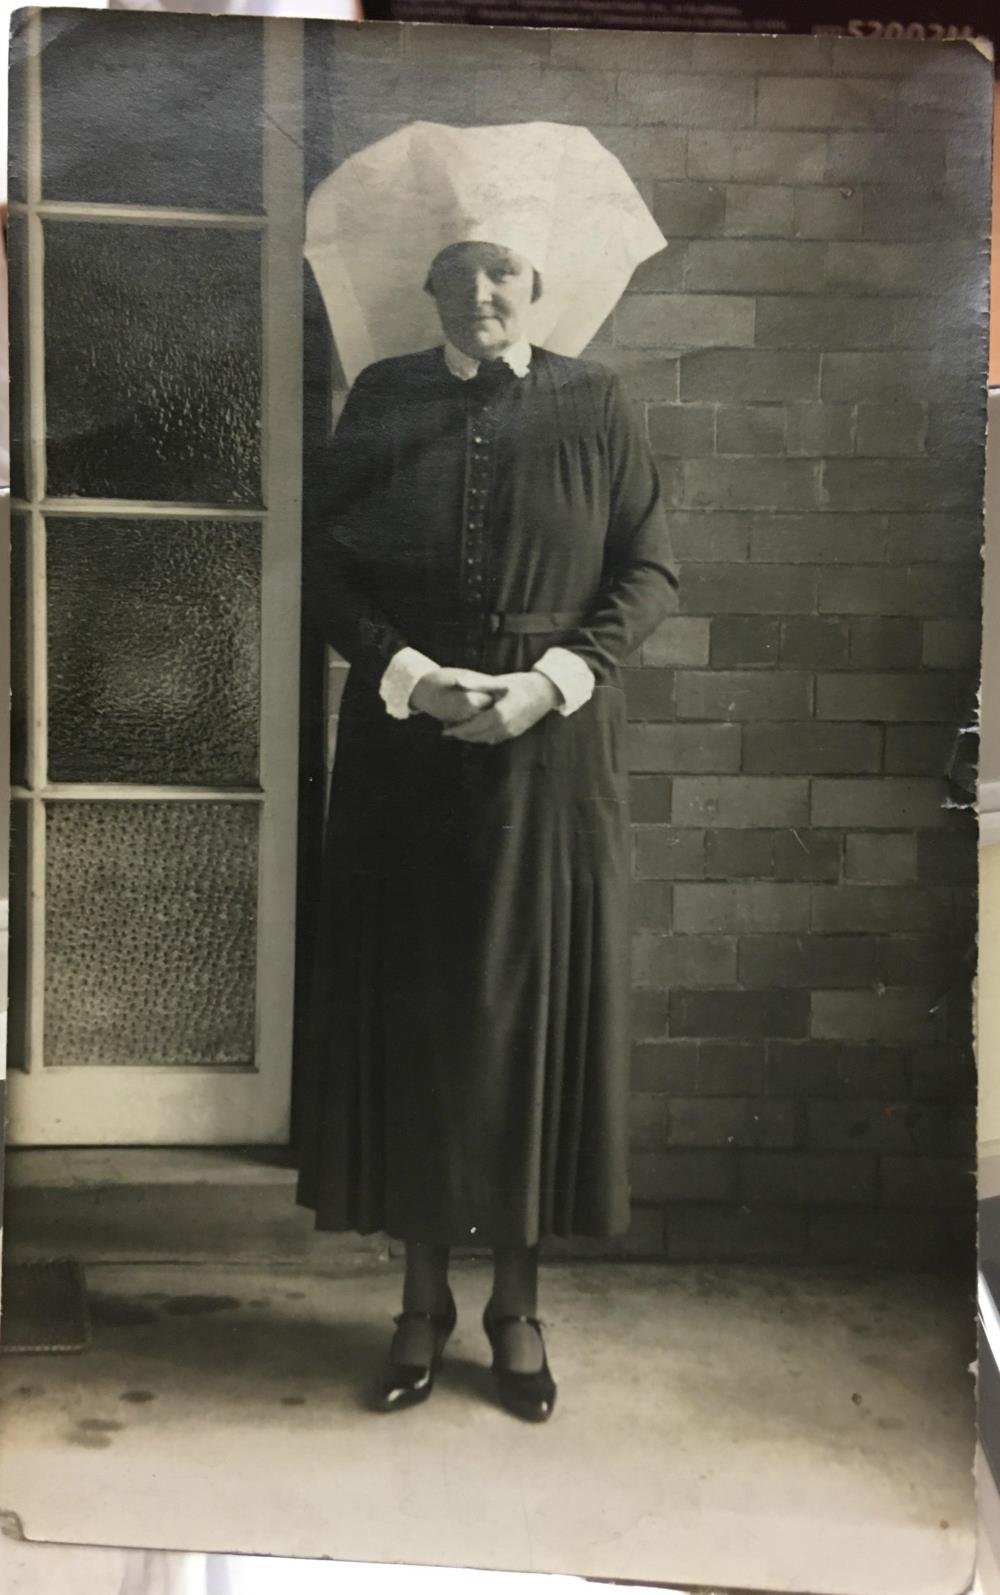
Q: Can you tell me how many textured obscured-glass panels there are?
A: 4